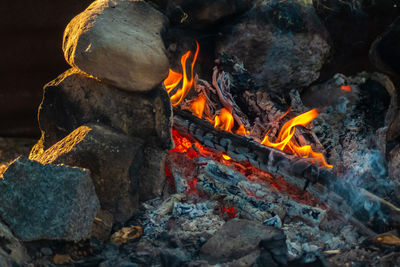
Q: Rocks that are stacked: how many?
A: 3